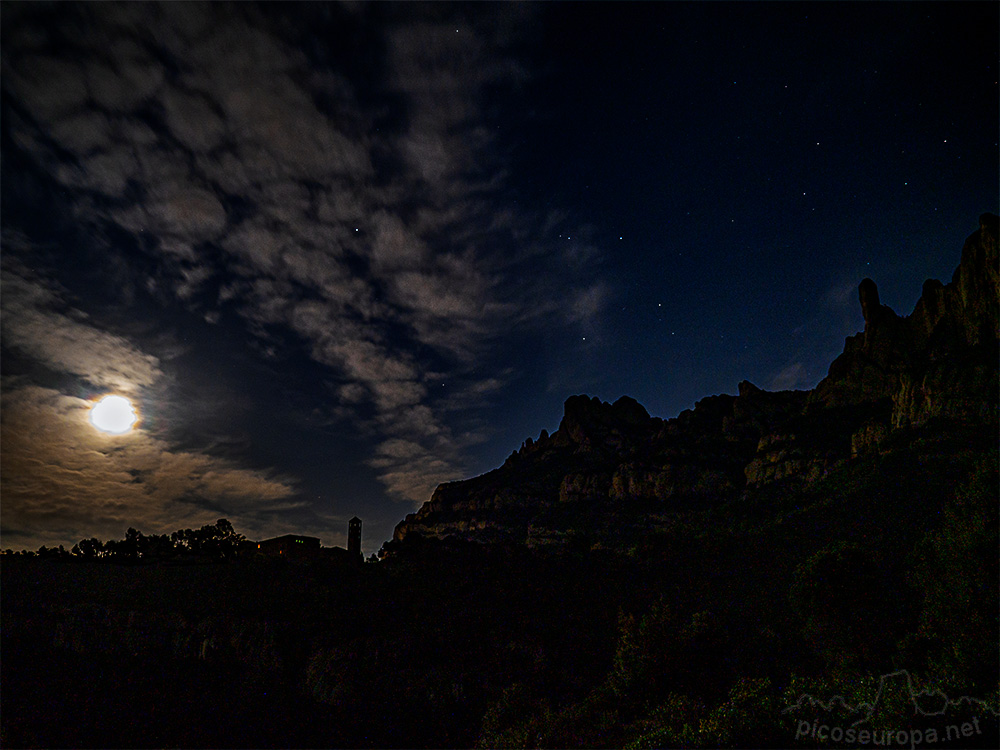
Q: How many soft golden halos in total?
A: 1